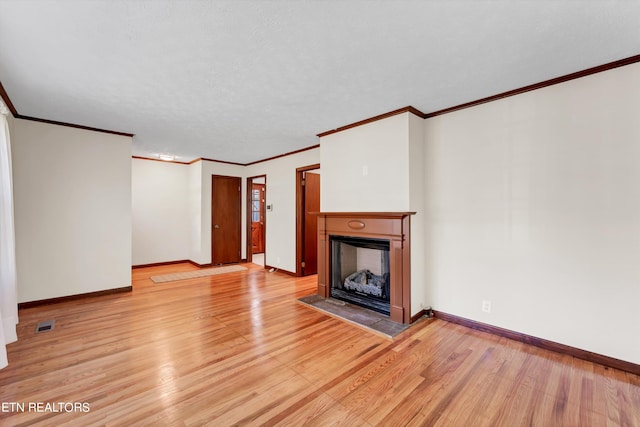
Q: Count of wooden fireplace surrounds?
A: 1